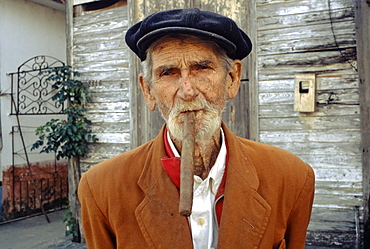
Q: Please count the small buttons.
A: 1